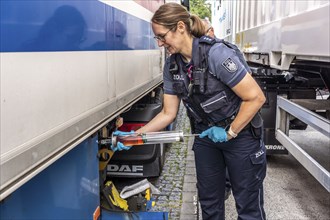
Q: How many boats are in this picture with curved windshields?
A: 0